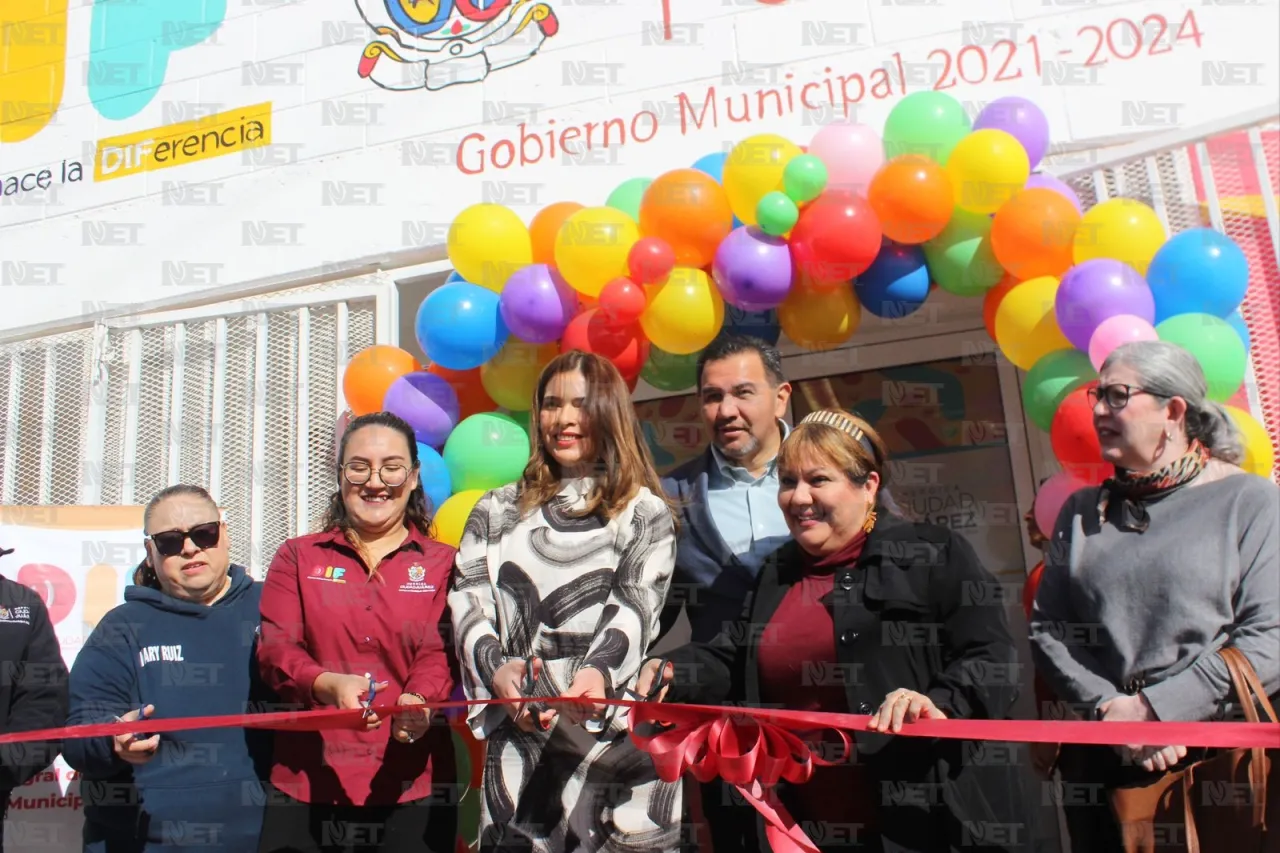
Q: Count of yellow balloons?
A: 11